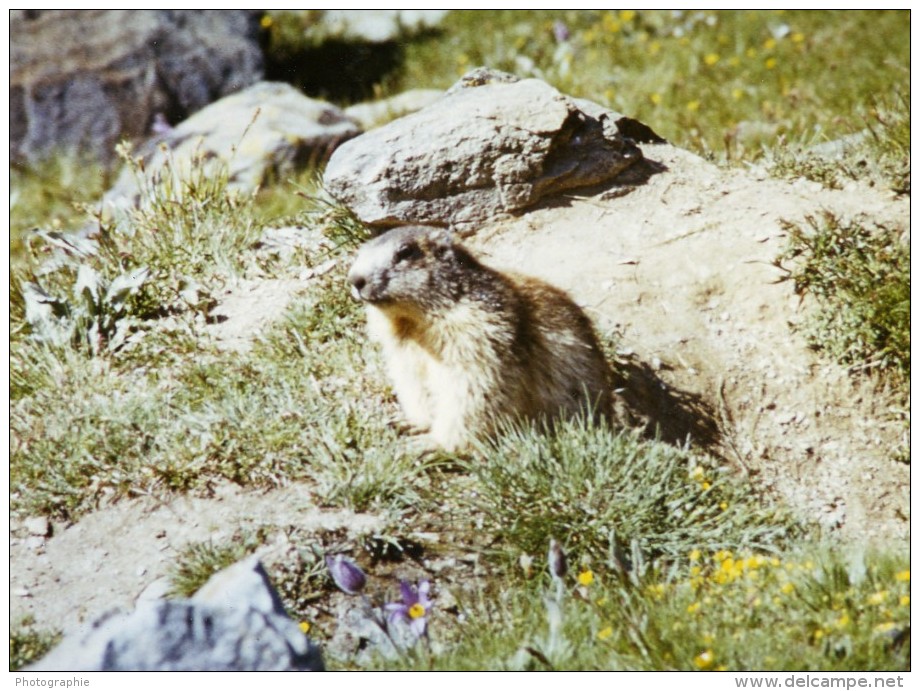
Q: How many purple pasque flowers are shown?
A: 3